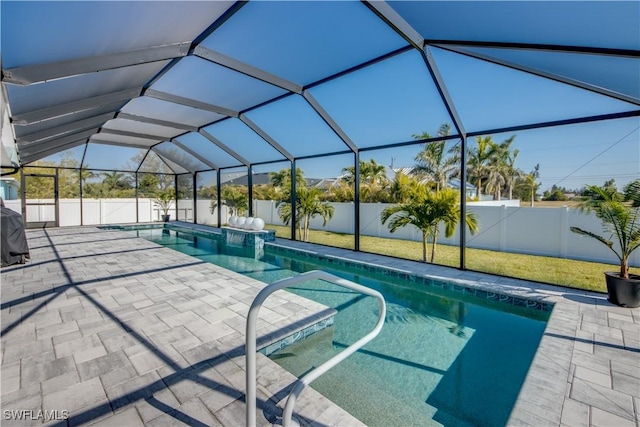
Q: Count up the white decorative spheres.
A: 4